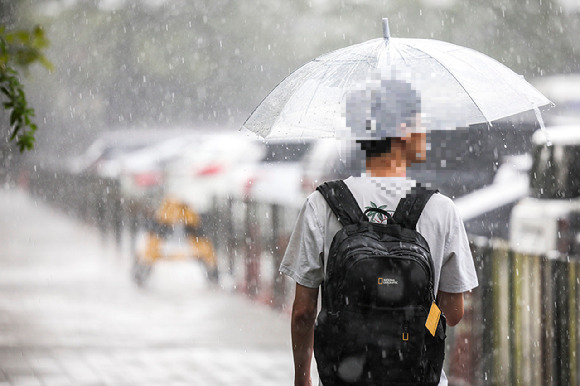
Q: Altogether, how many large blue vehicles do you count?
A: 0